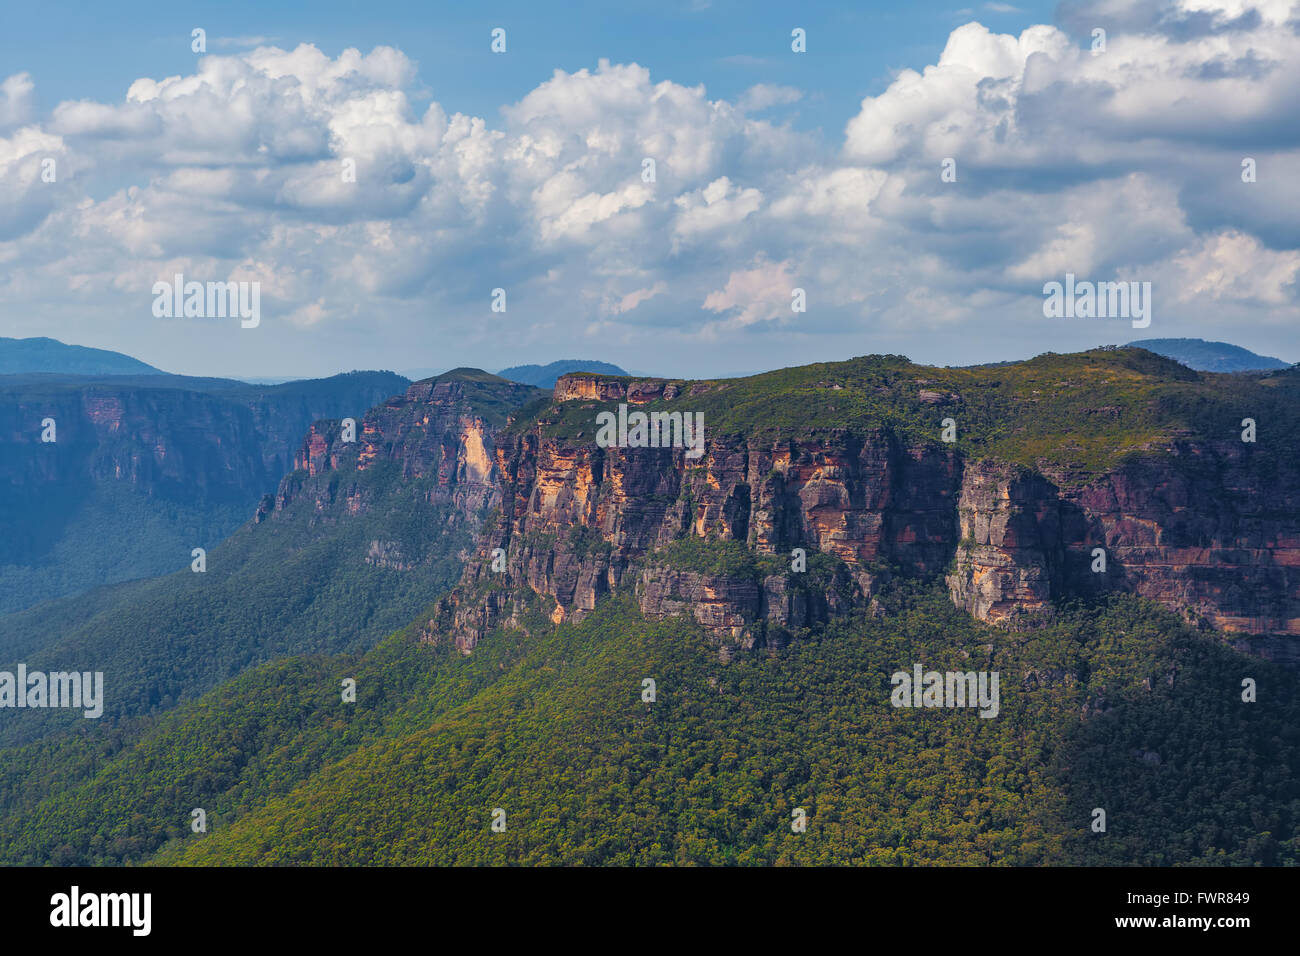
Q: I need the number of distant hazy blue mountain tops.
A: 3